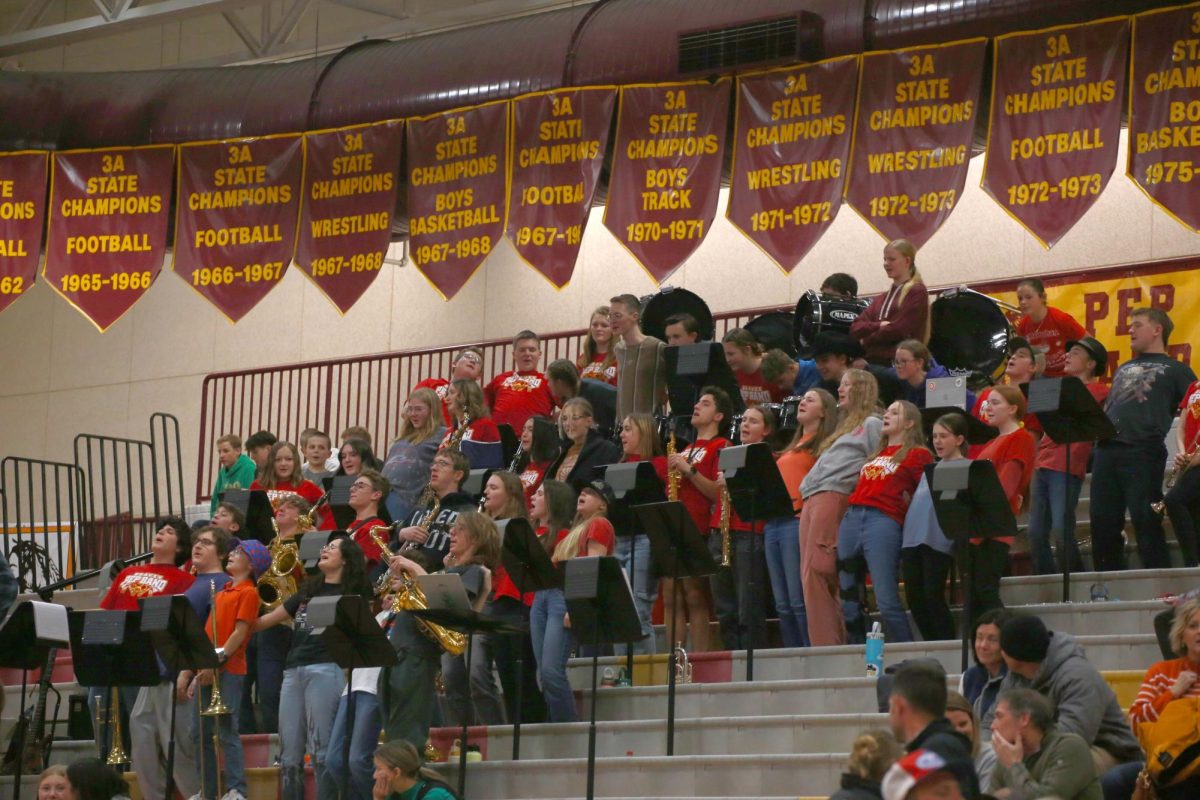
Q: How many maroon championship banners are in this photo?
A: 11